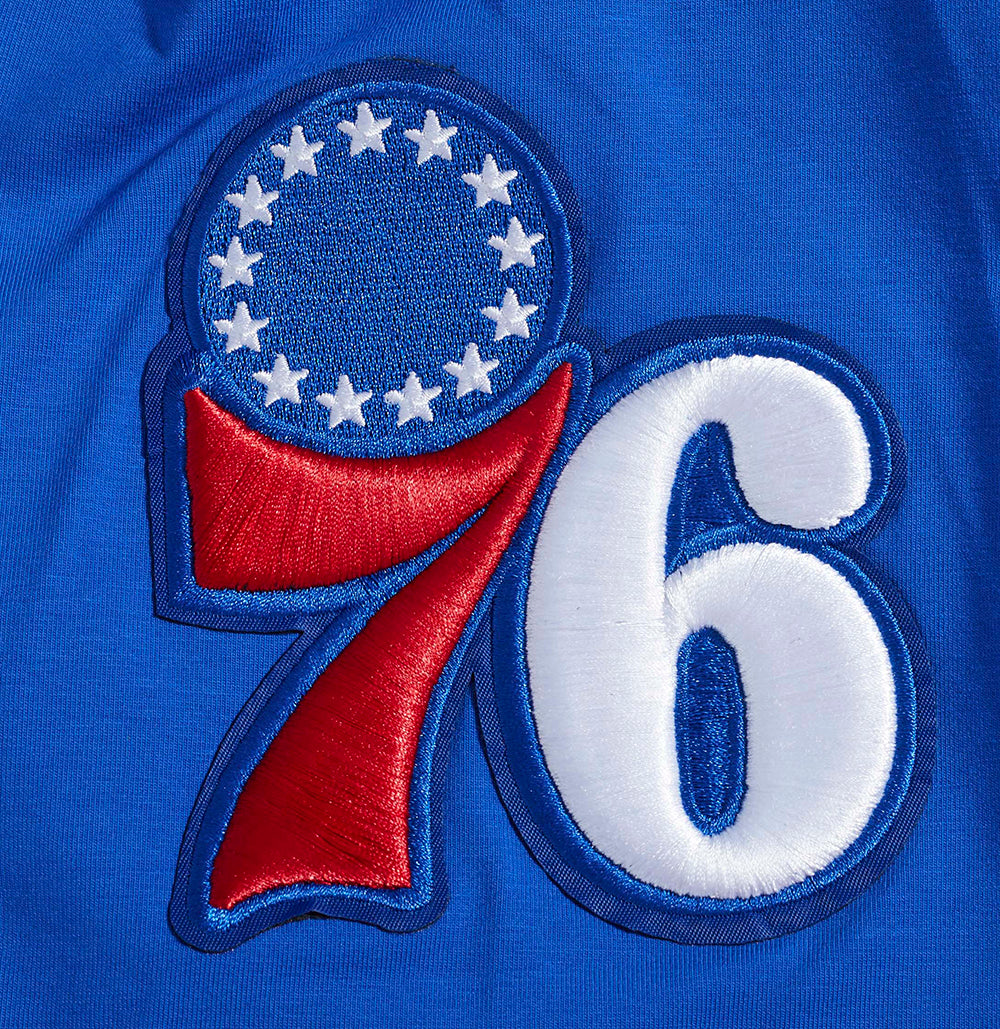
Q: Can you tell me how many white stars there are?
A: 13